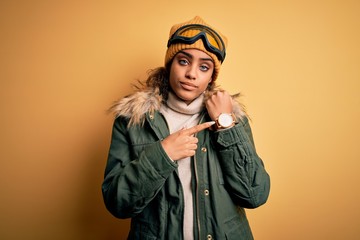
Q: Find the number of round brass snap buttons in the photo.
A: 4